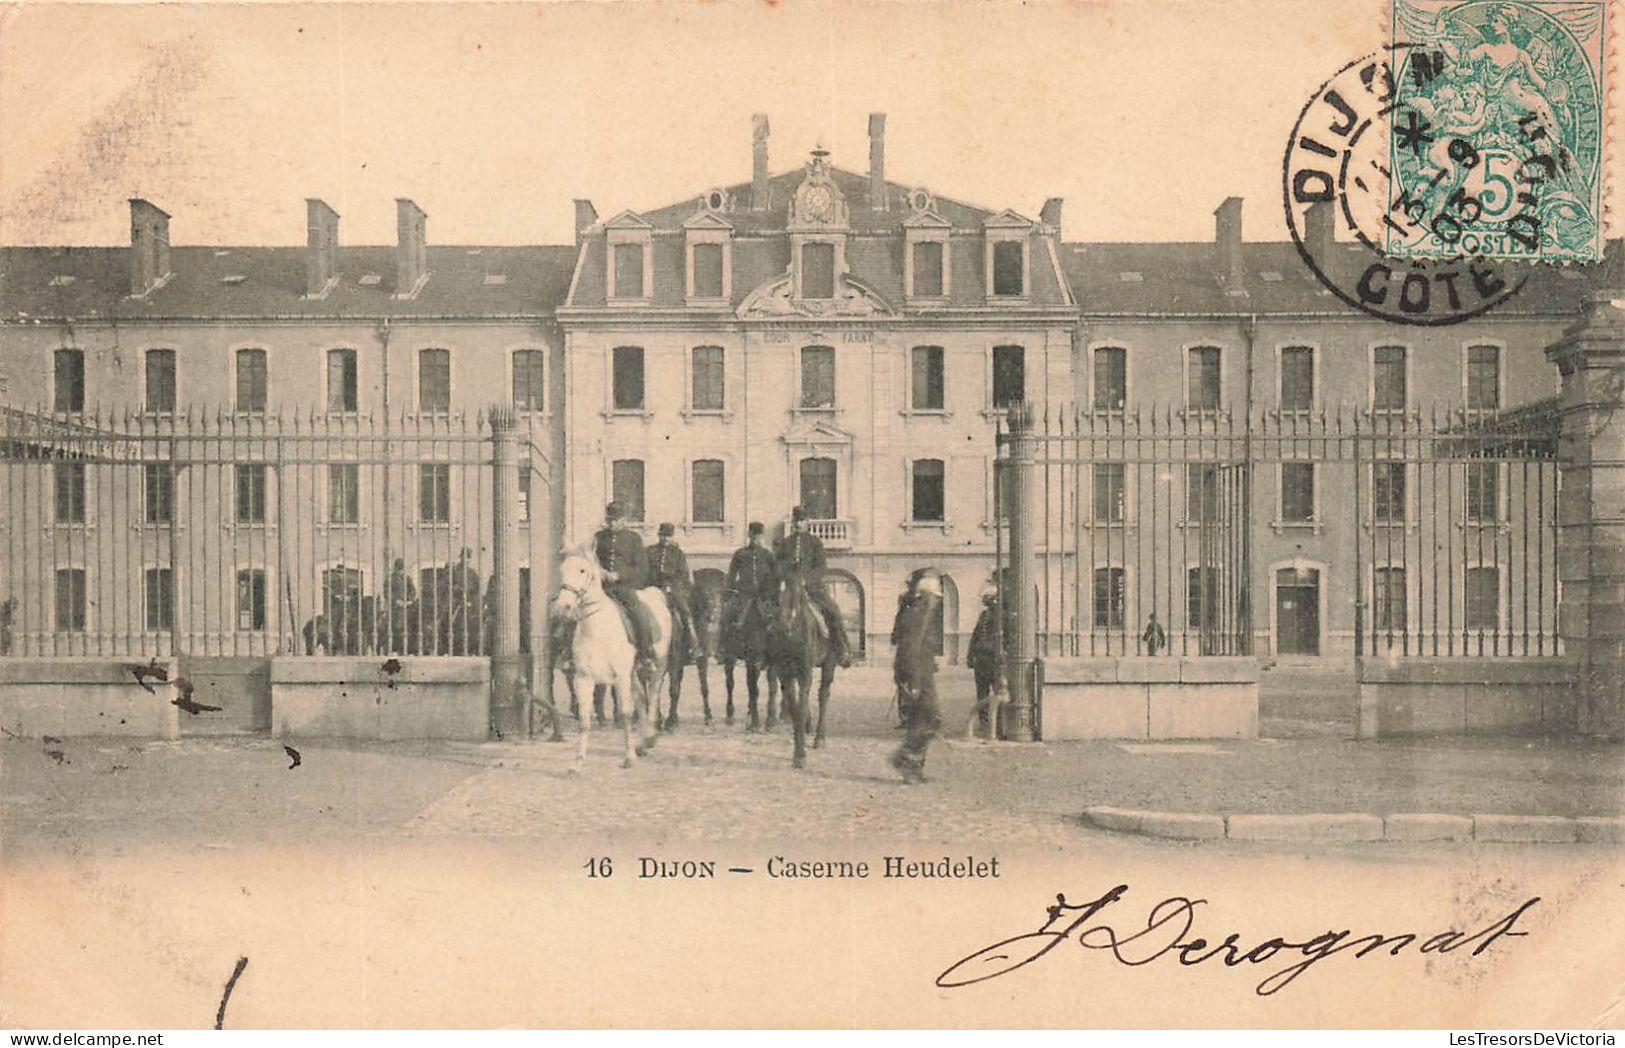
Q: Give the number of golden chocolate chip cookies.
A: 0